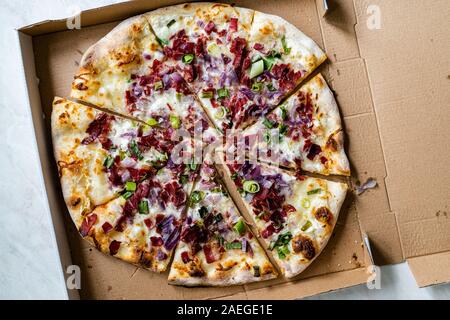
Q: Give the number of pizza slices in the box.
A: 8